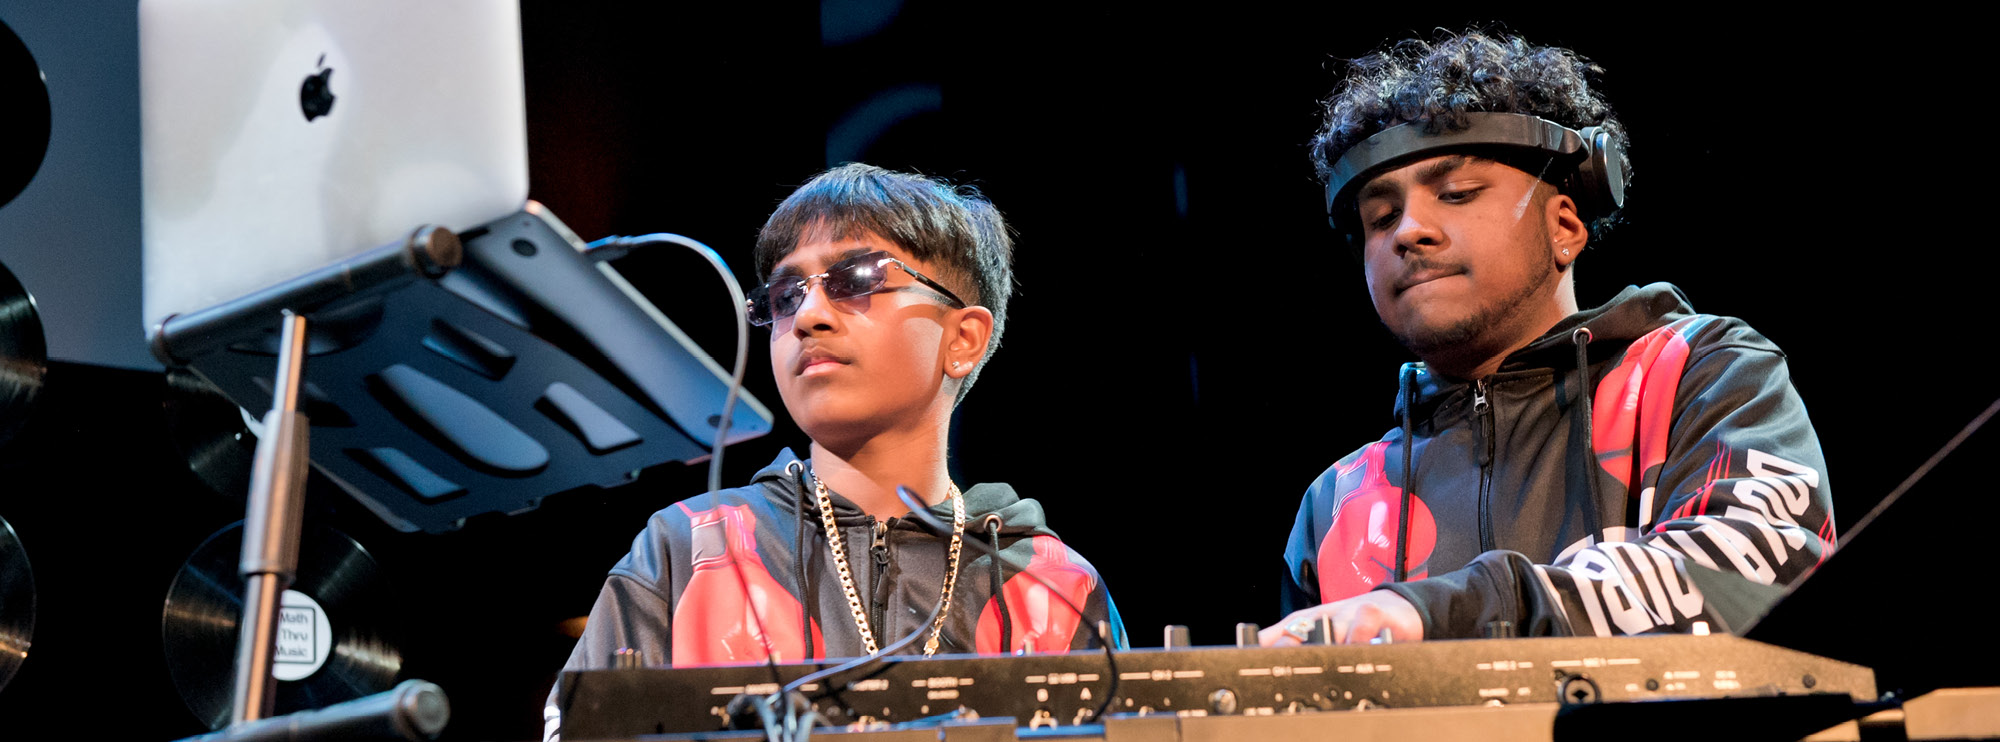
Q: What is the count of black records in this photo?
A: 5